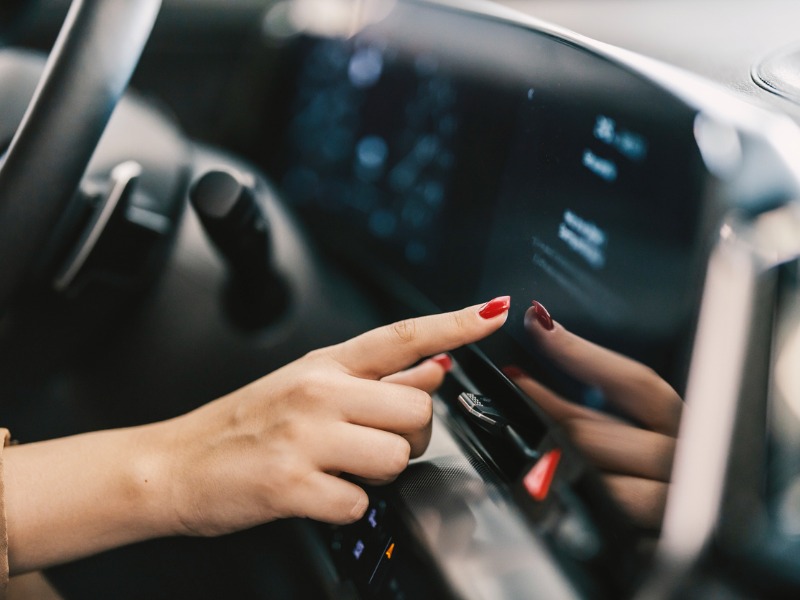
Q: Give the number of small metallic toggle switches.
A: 1